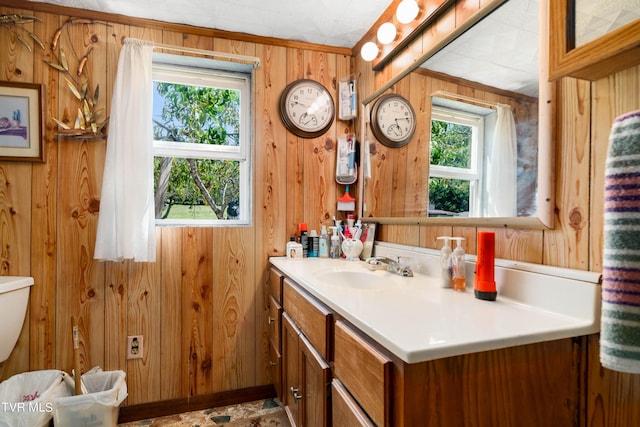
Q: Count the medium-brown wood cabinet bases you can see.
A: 1